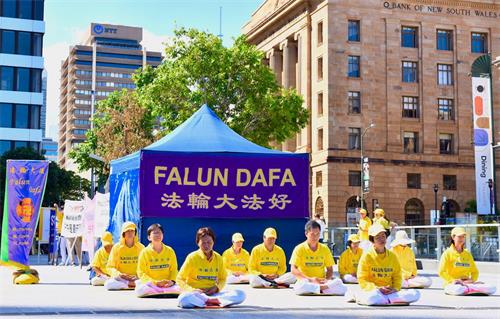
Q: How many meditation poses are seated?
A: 11